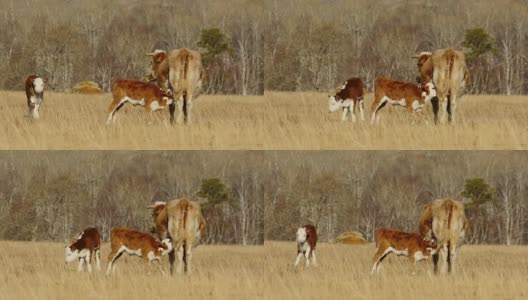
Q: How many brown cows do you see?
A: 12